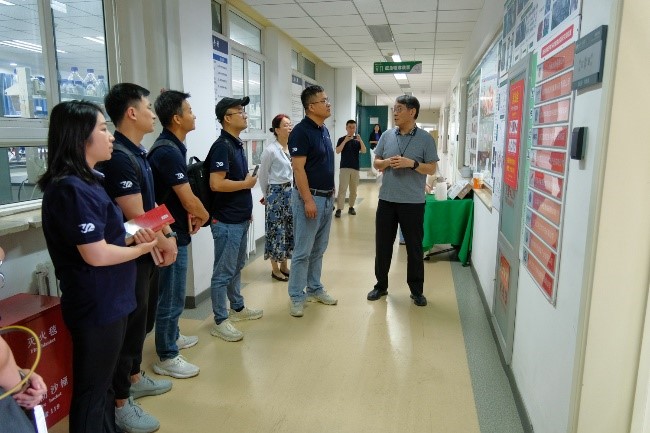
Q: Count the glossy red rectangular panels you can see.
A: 10